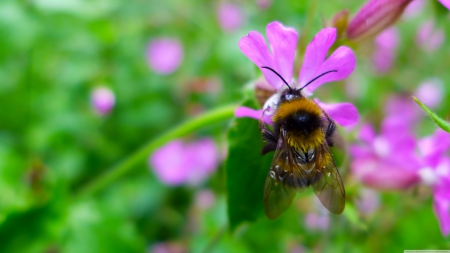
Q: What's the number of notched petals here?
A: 2